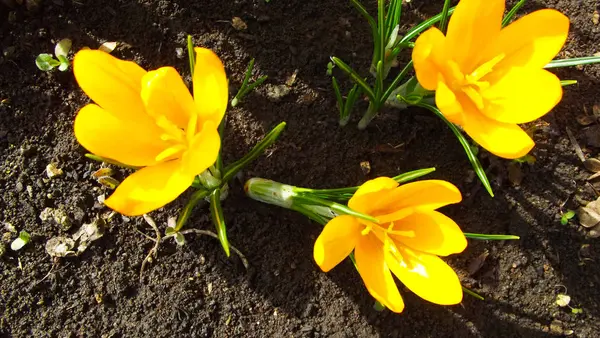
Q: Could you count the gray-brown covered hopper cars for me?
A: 0